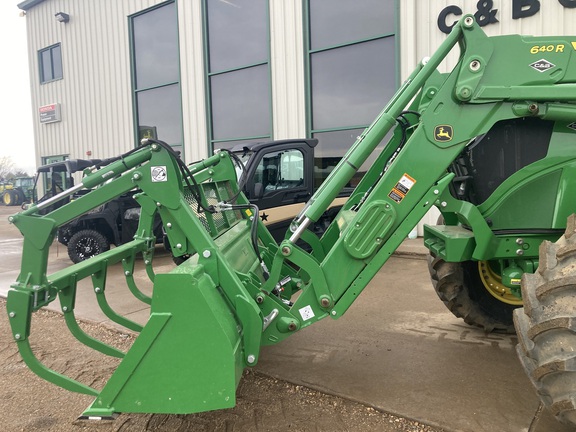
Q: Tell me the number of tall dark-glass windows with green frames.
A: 3